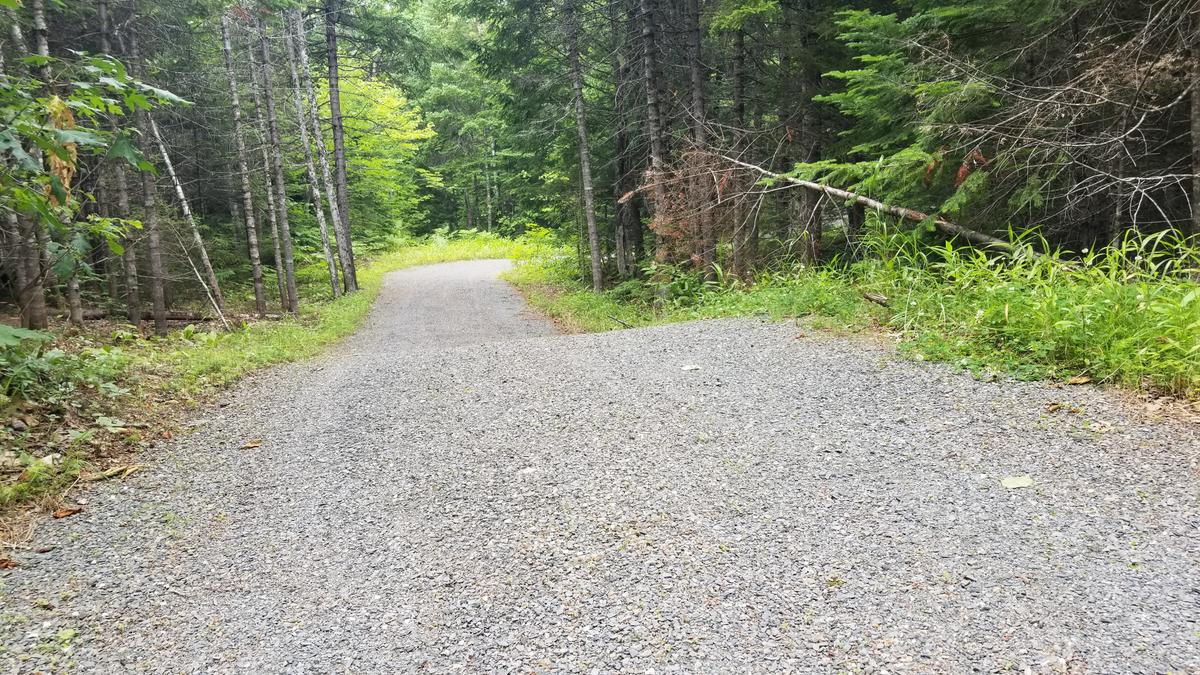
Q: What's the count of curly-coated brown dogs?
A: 0